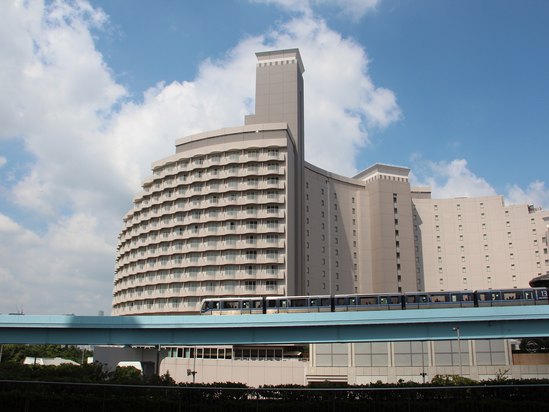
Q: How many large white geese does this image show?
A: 0